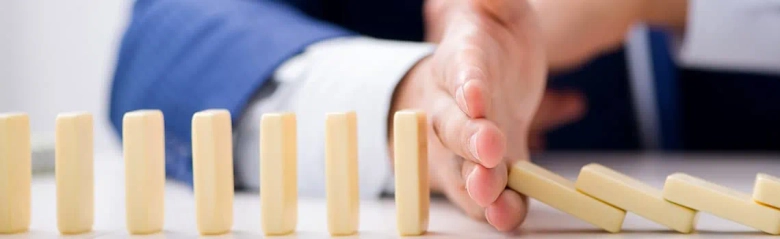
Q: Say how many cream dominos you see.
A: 11